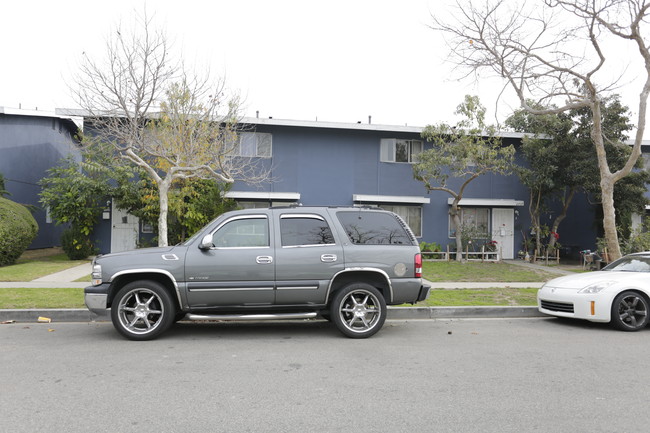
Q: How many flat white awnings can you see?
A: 3